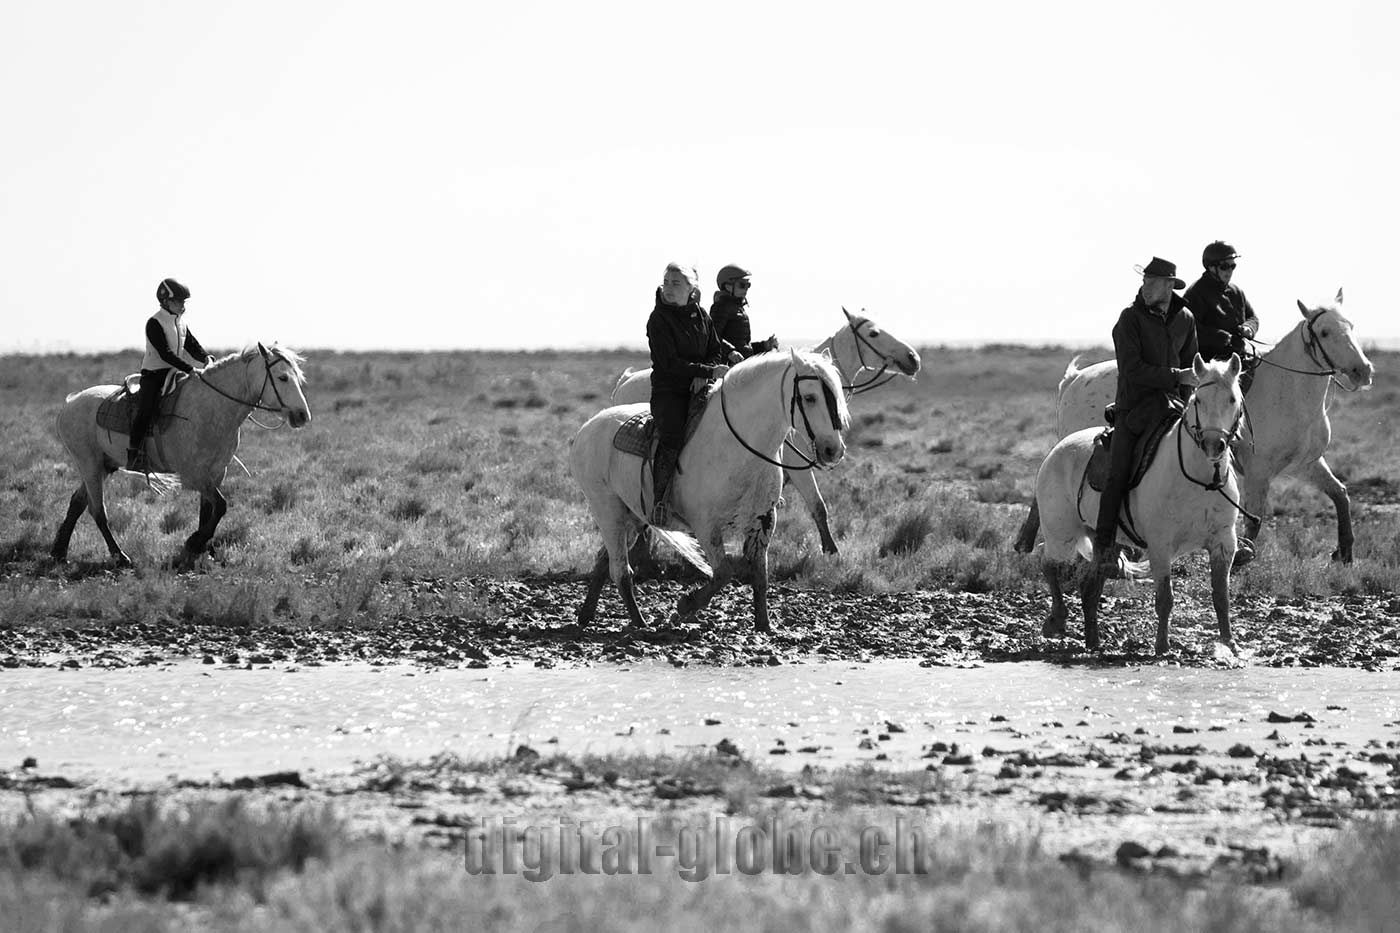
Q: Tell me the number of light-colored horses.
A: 5